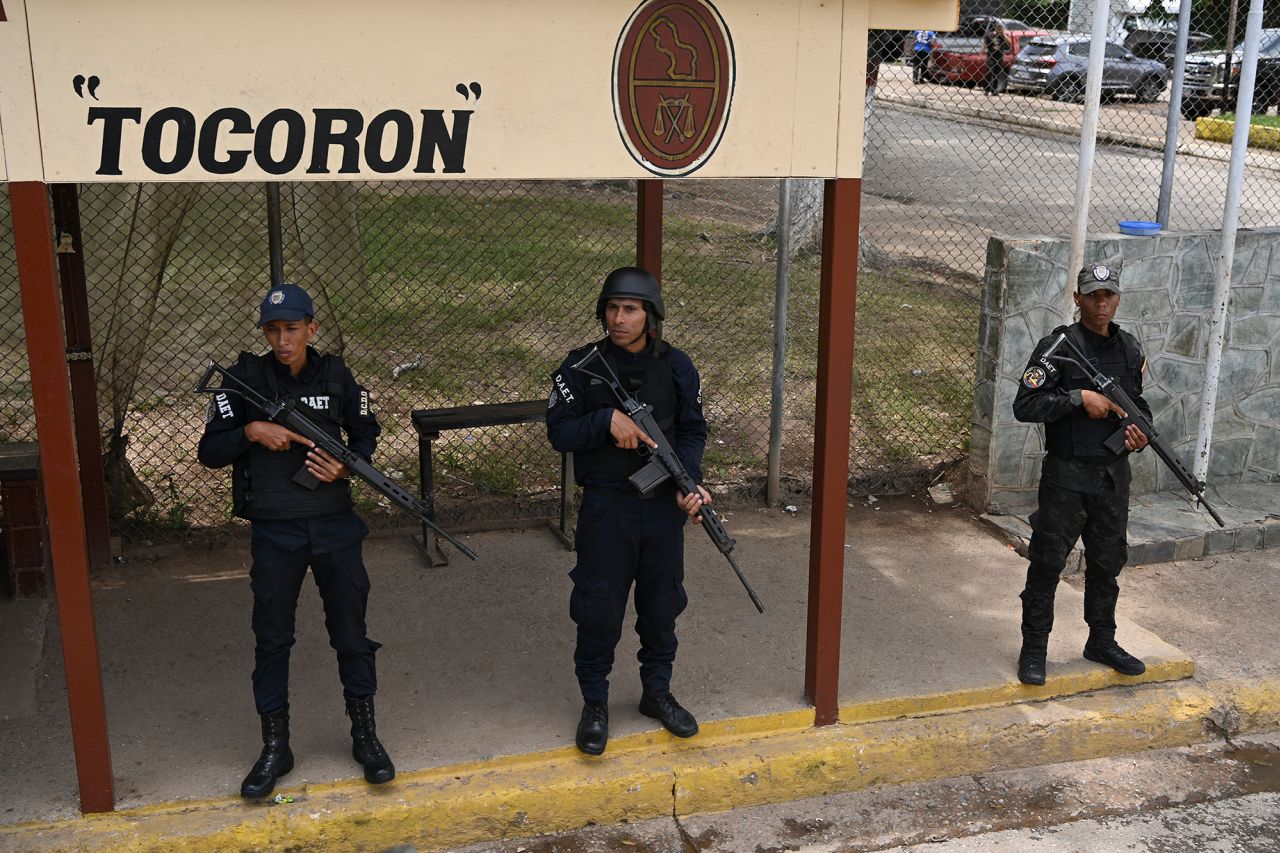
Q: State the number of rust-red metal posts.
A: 4